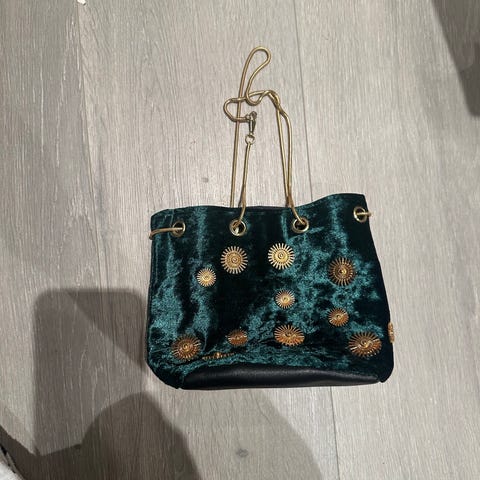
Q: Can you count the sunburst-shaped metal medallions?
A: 12